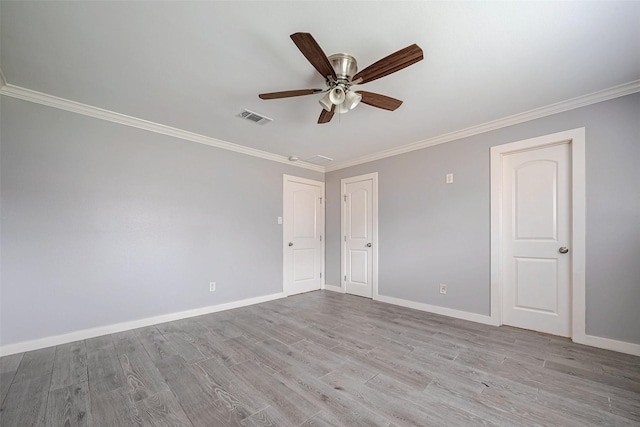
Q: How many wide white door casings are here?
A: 3